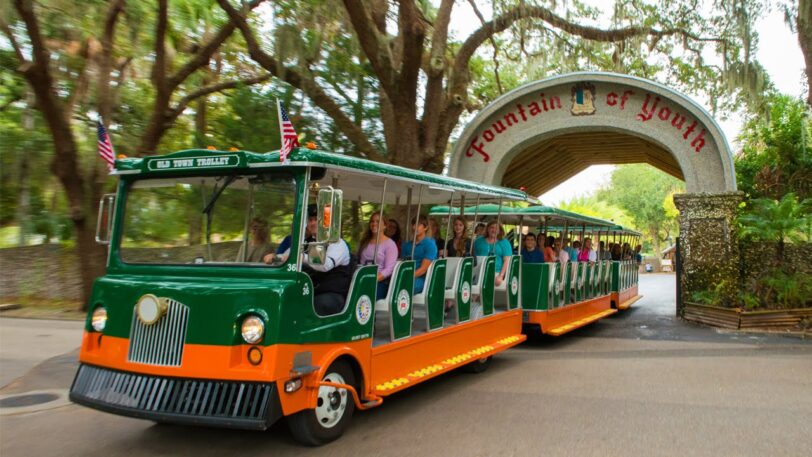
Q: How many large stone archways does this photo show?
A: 1